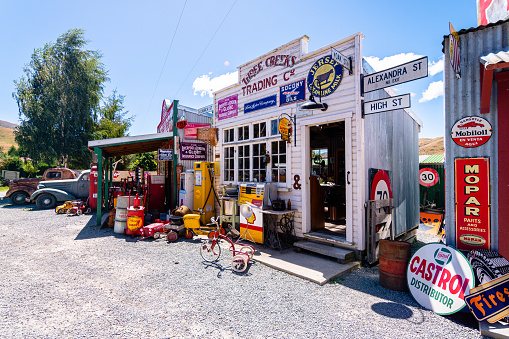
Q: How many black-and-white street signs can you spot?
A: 3